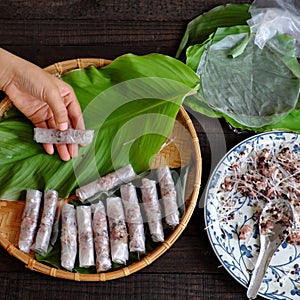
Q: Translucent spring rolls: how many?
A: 11